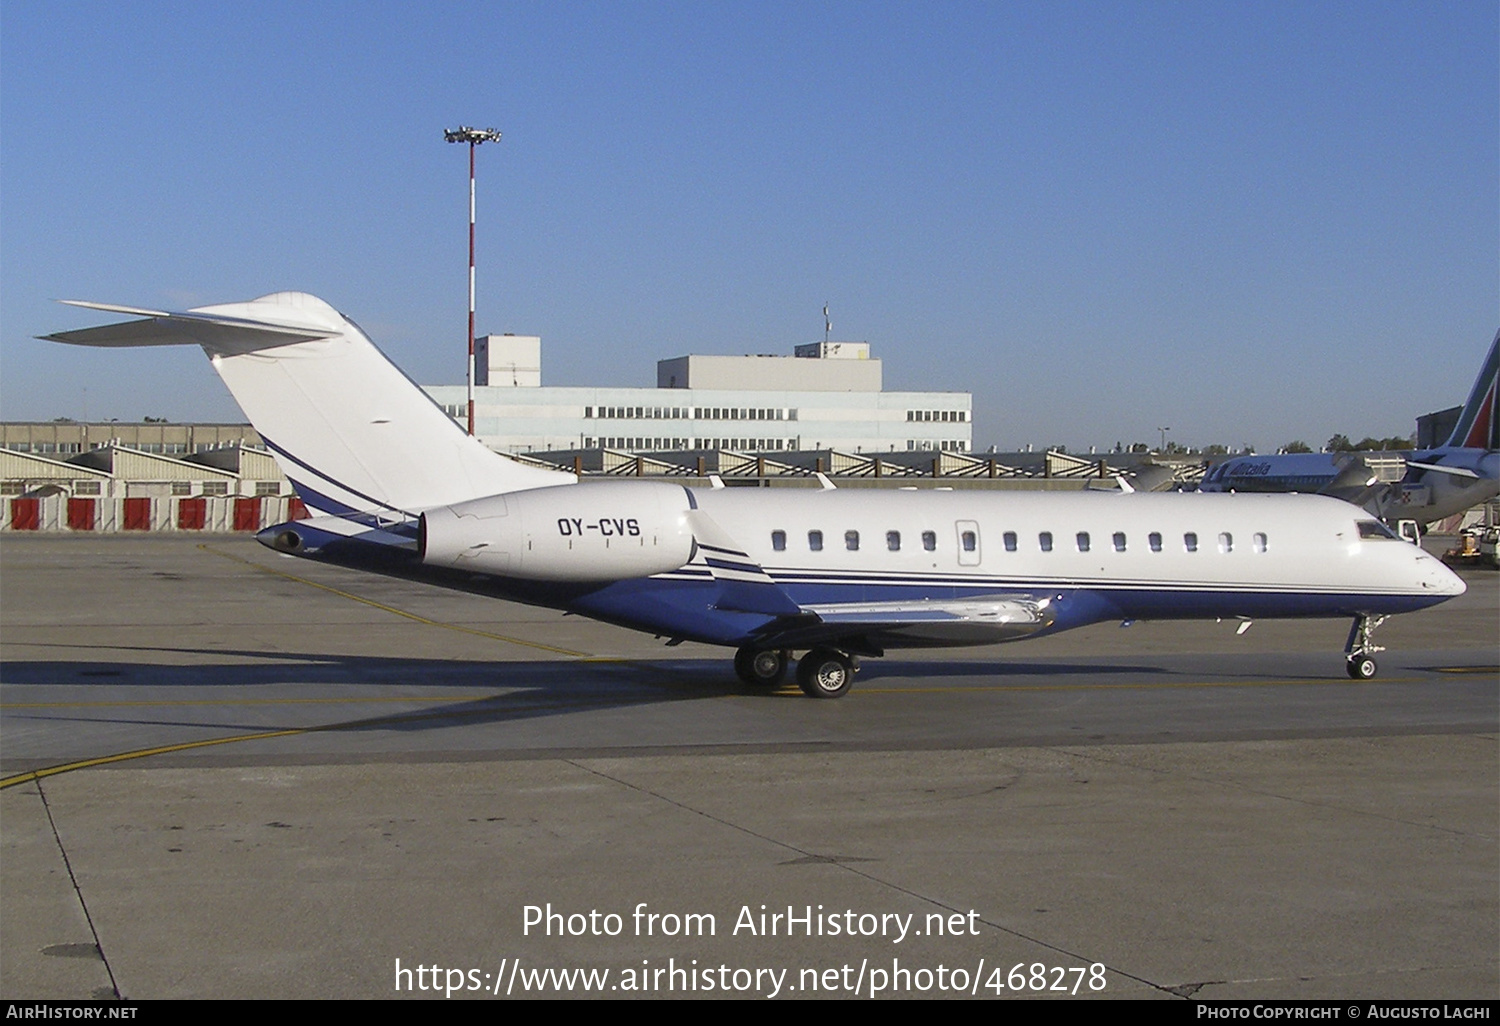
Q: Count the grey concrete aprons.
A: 1